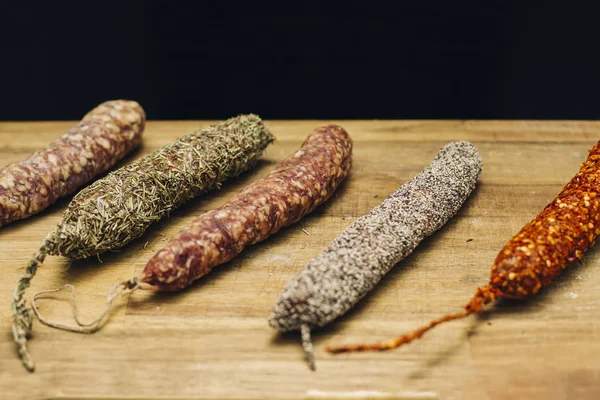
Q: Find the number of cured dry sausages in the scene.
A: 5